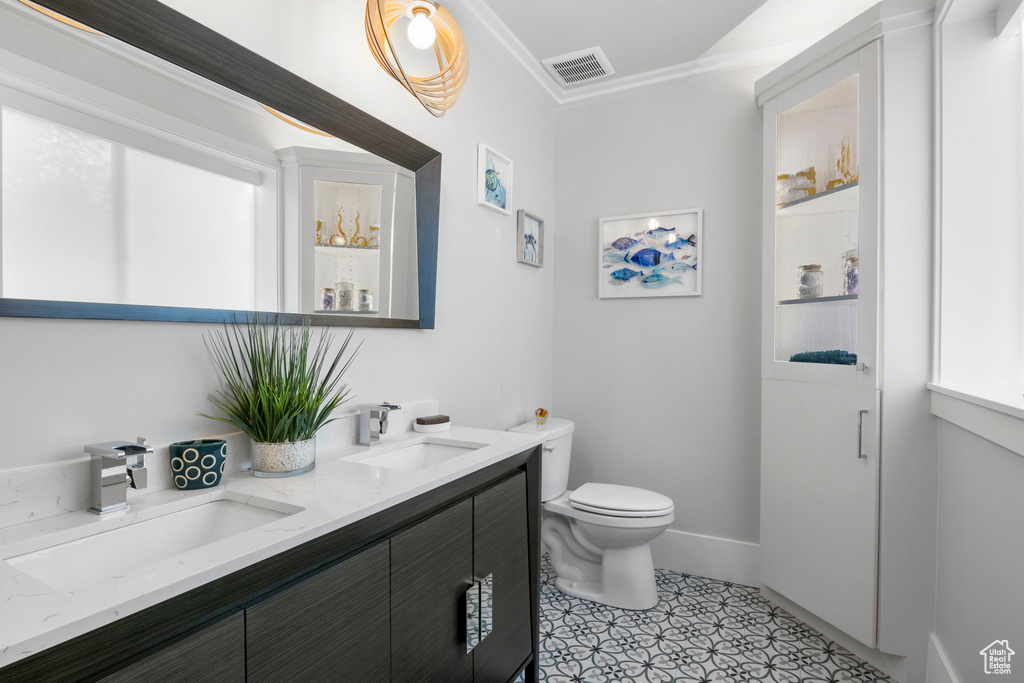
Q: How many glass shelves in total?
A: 2